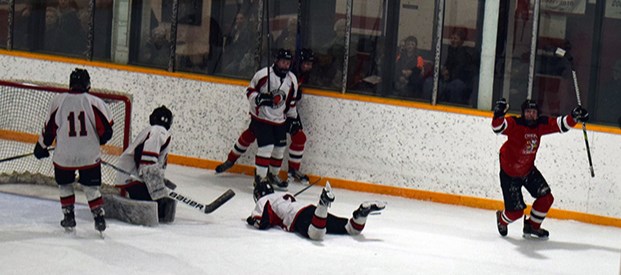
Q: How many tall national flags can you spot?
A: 0